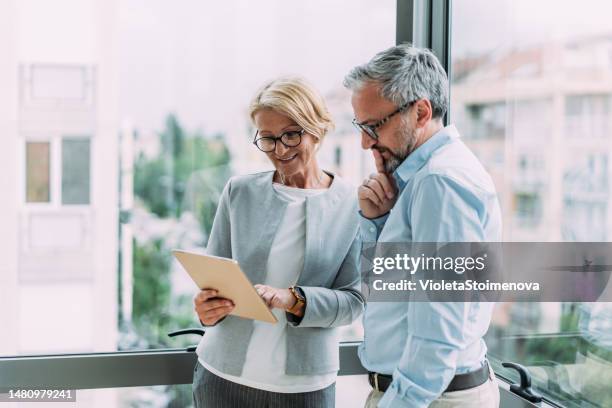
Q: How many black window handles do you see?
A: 2